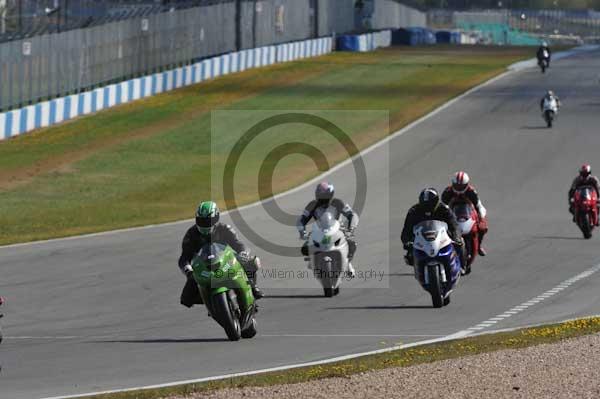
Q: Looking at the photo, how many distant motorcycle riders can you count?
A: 2